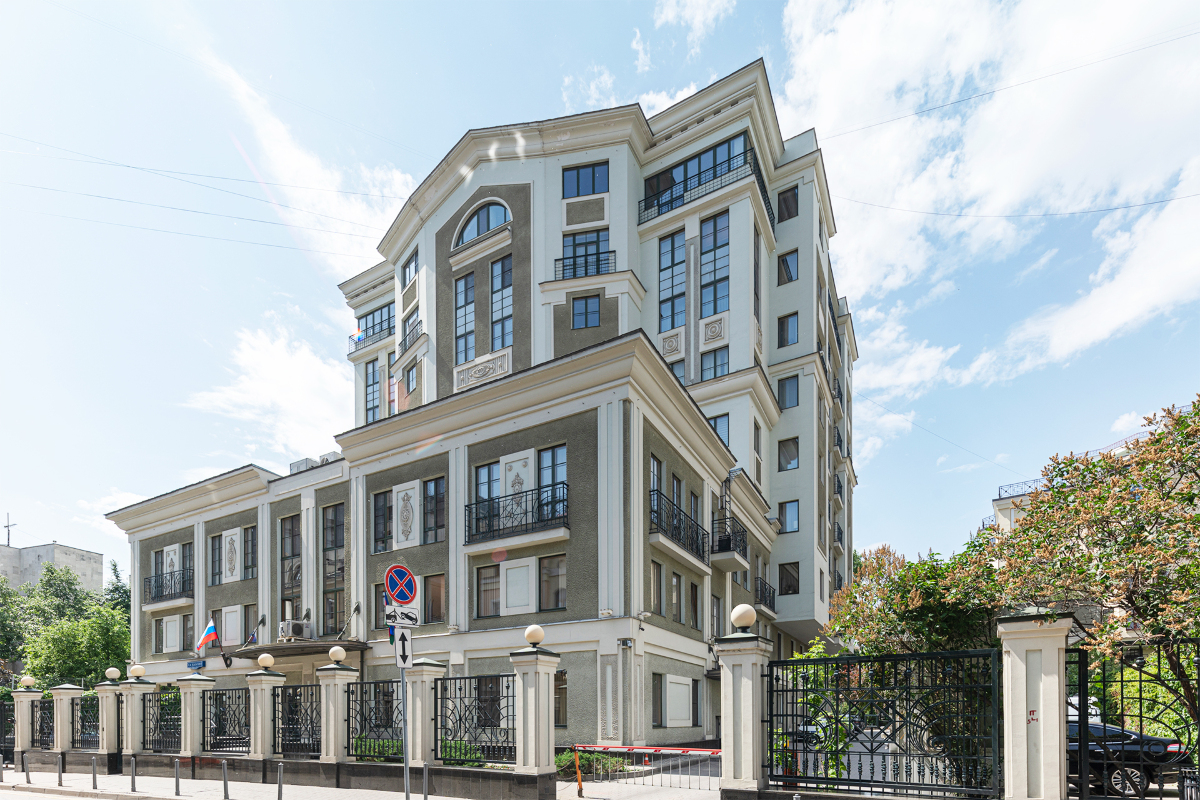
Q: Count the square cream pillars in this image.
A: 11